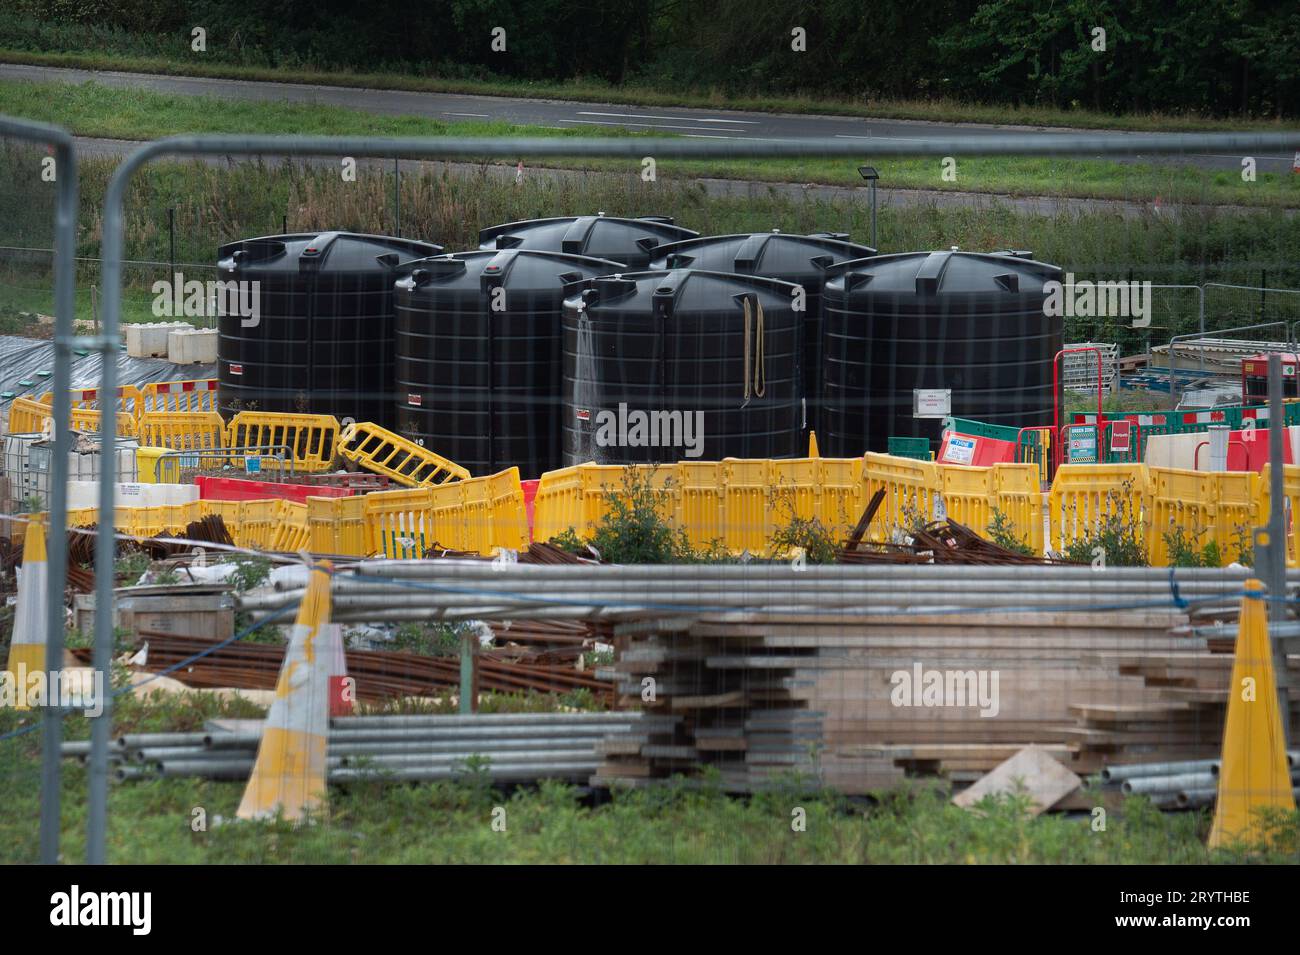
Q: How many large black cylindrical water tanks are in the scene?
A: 6